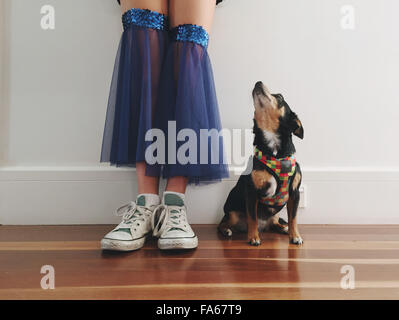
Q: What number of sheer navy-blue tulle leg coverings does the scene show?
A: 2